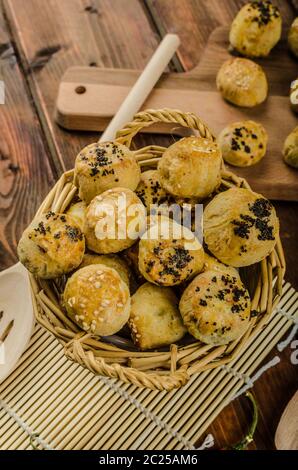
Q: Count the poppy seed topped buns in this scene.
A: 8